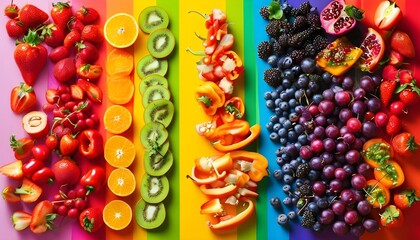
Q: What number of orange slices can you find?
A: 7